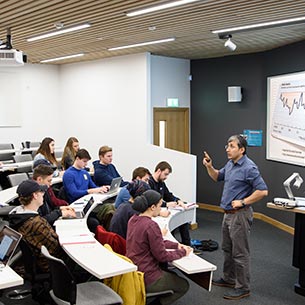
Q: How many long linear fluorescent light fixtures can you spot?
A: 5